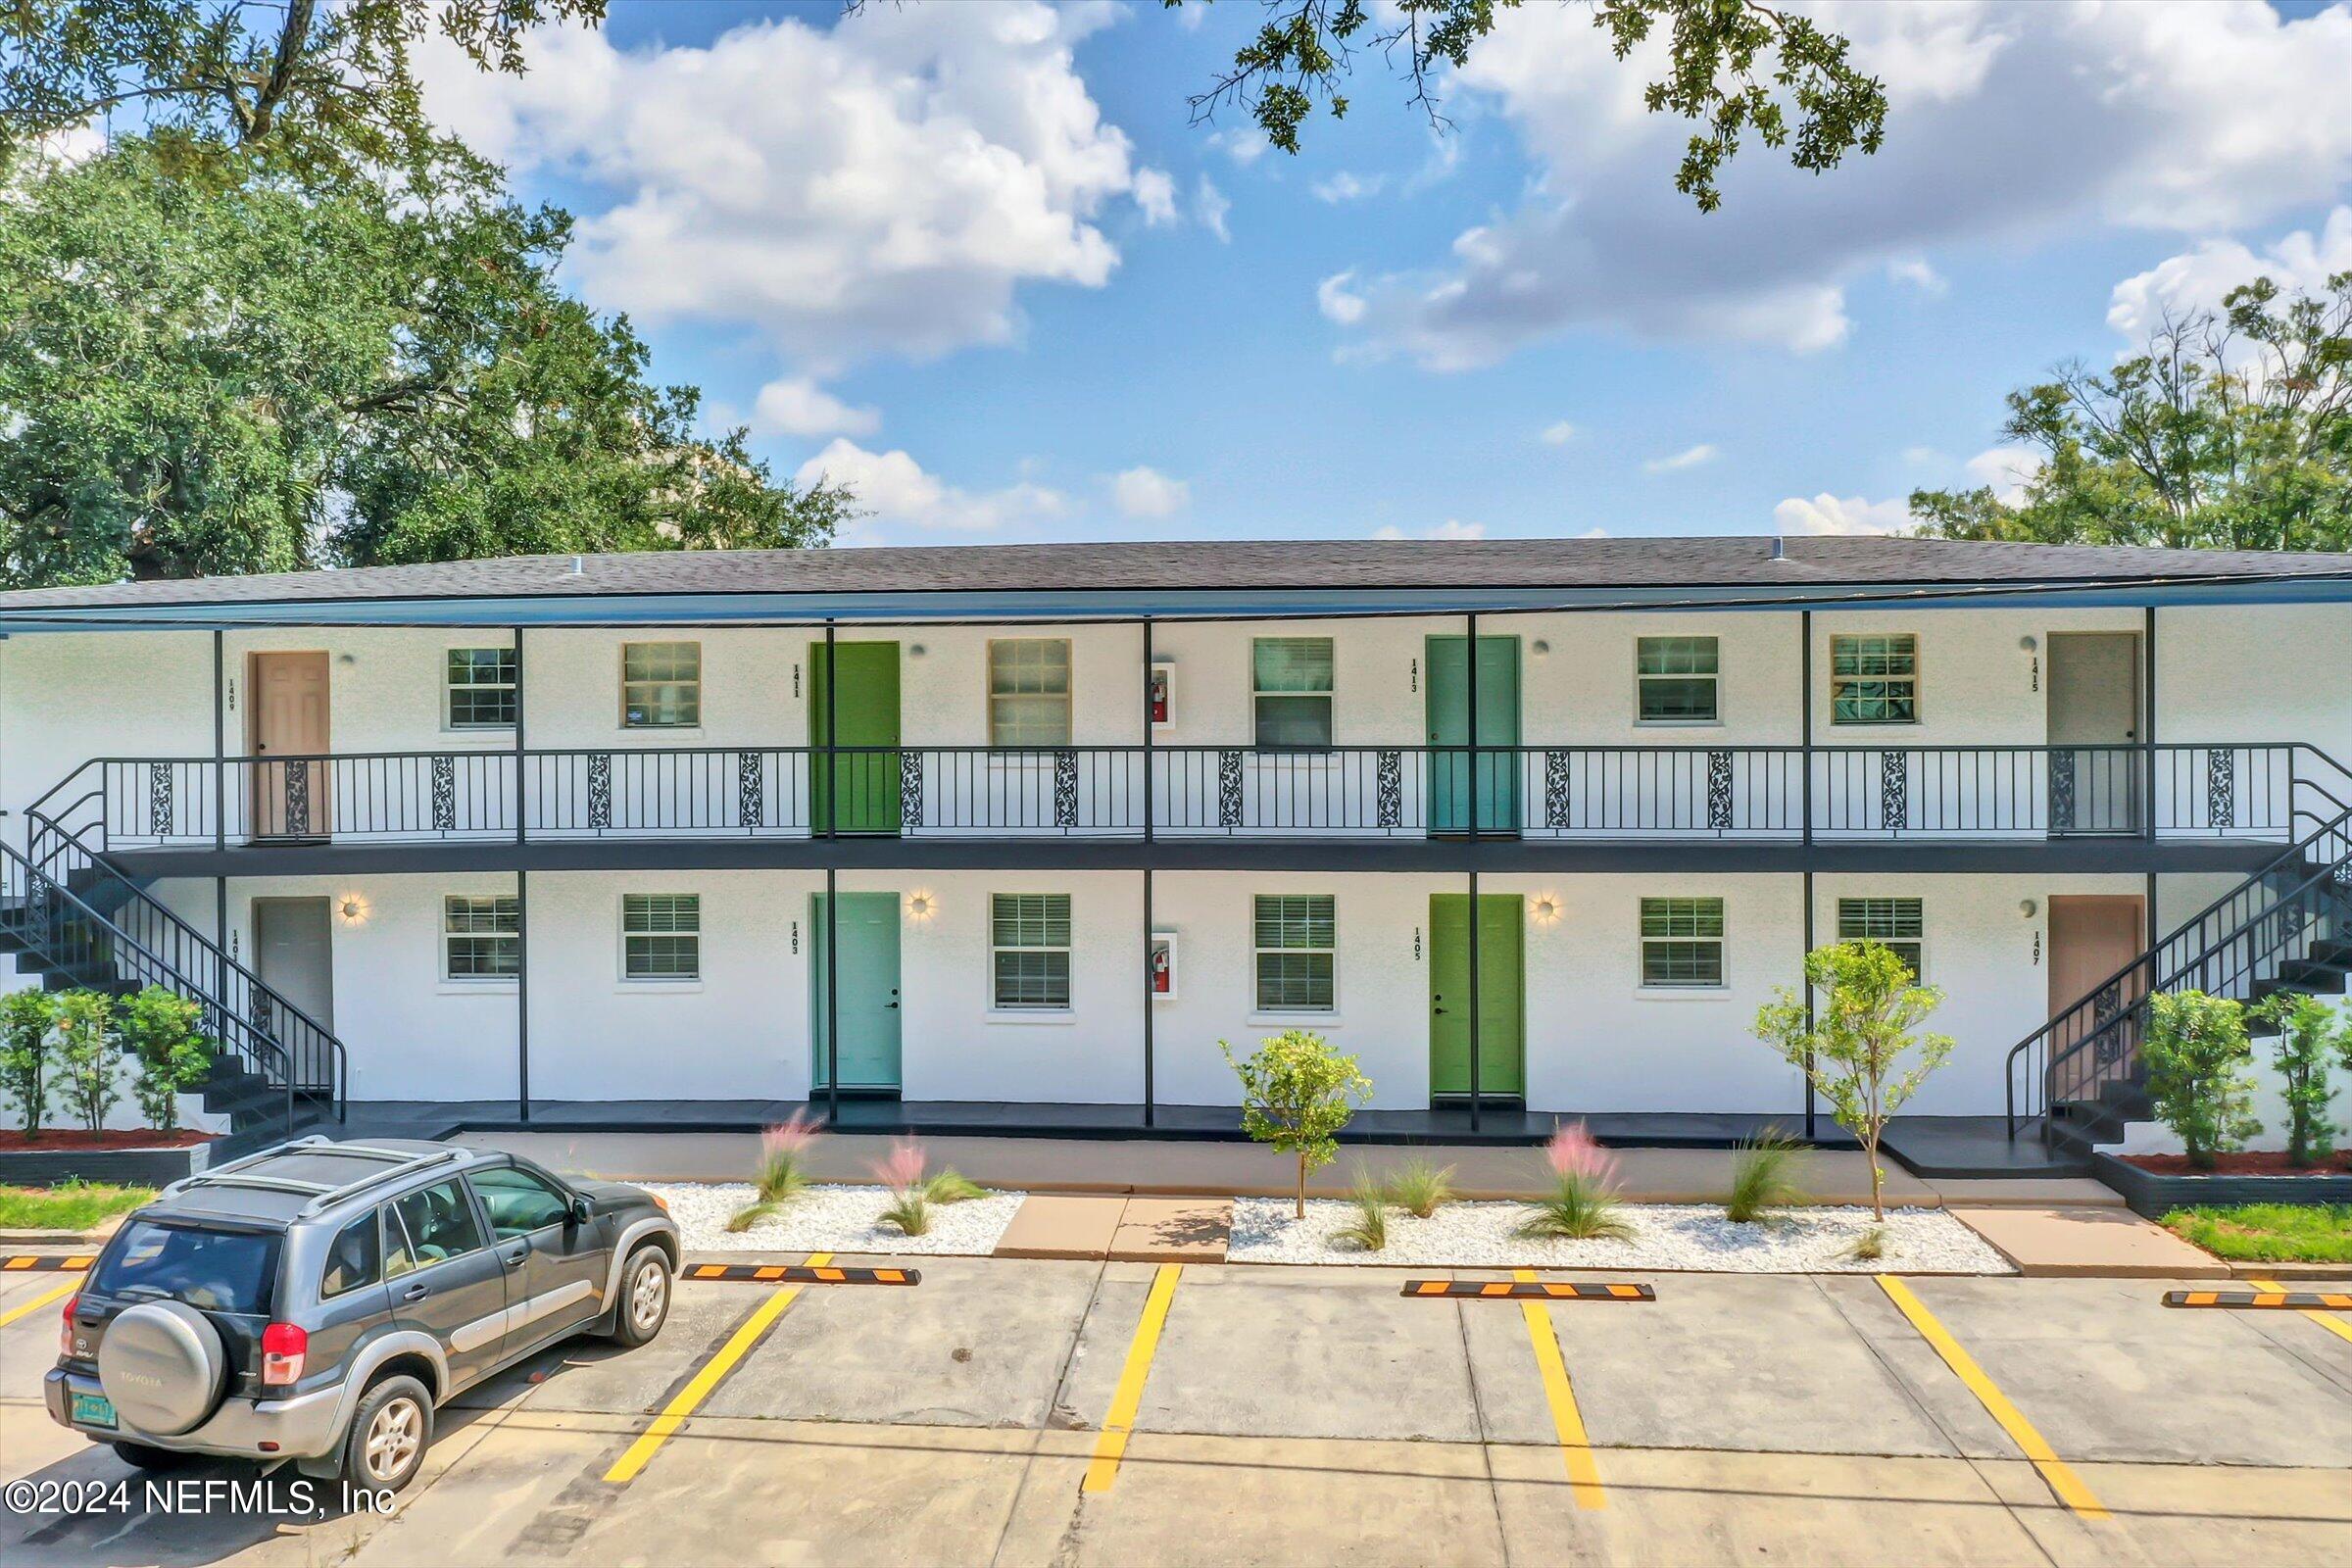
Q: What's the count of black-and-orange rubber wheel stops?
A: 4